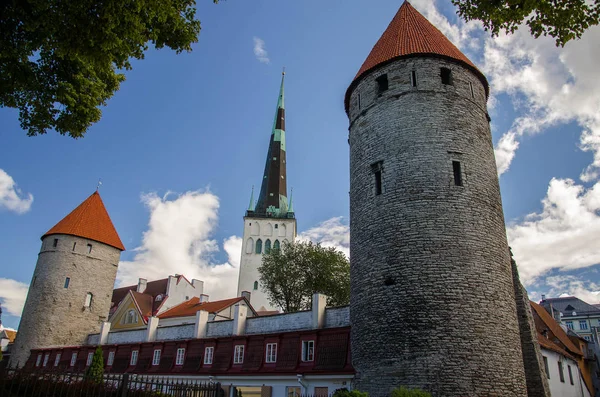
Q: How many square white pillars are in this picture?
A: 5